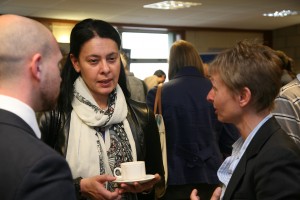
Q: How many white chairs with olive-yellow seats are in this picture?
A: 0